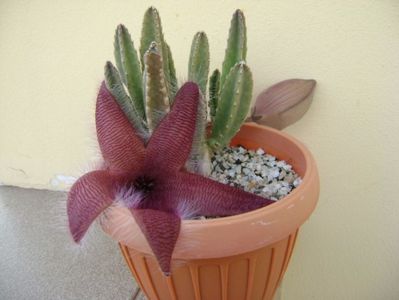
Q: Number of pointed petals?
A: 5